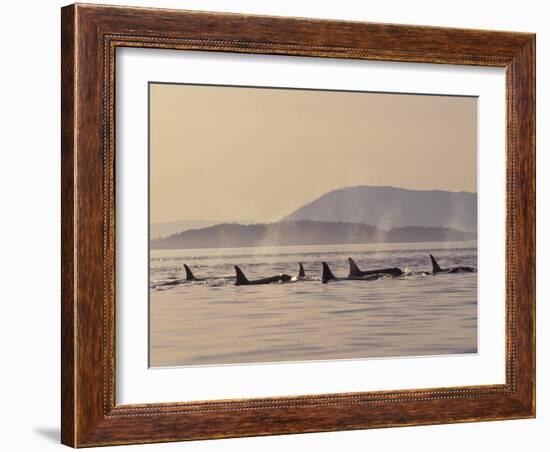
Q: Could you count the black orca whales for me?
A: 6